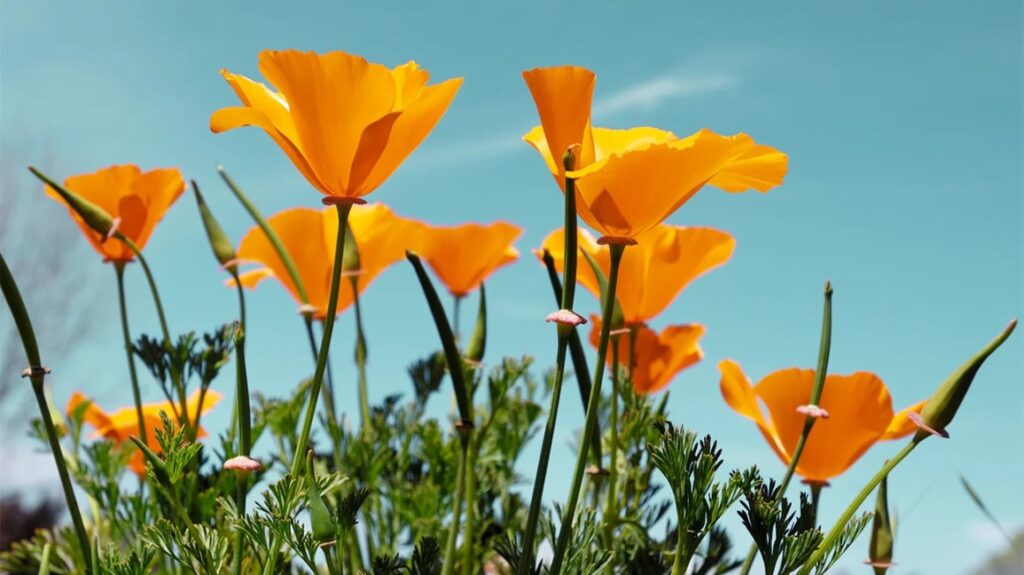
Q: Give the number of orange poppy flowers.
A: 9